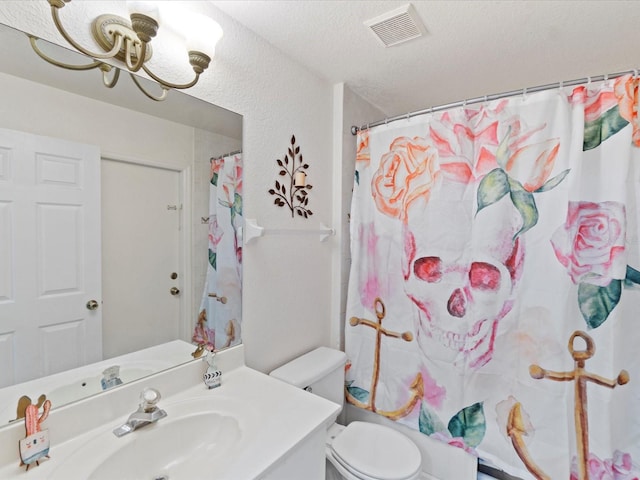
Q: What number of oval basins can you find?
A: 1